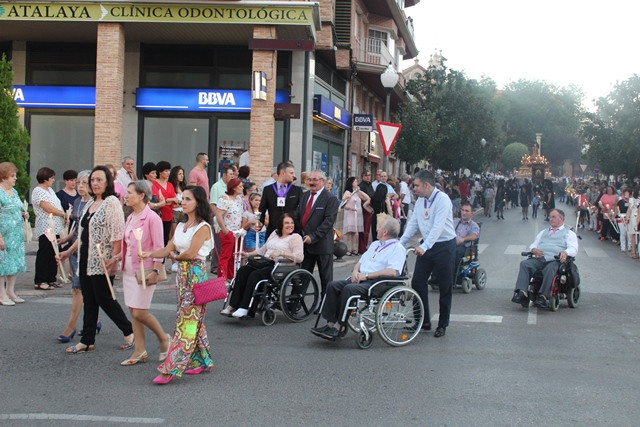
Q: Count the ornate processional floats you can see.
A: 1